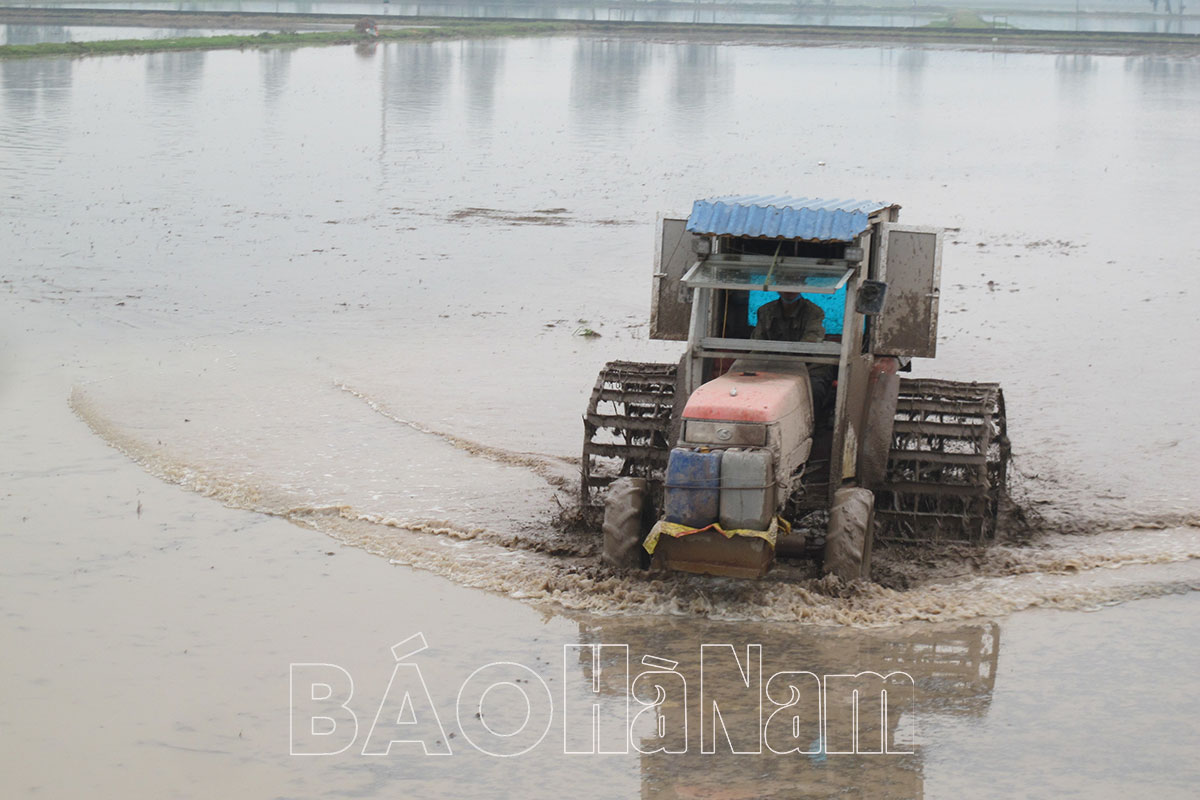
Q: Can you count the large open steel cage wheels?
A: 2